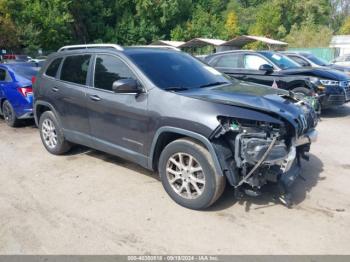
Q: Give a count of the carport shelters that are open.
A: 3